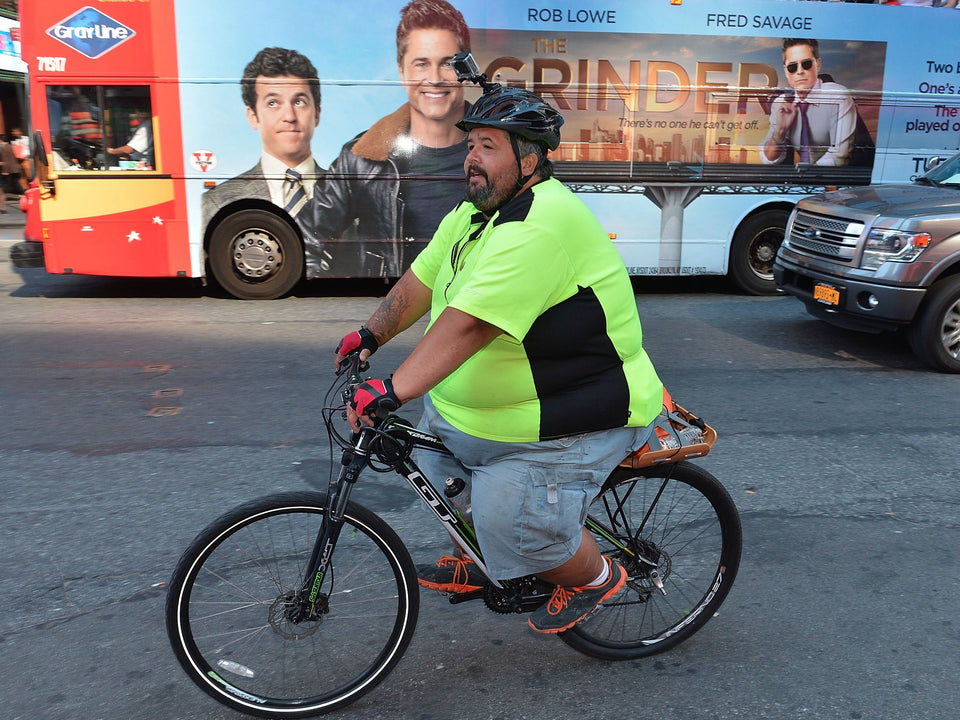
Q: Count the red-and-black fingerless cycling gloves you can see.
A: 2